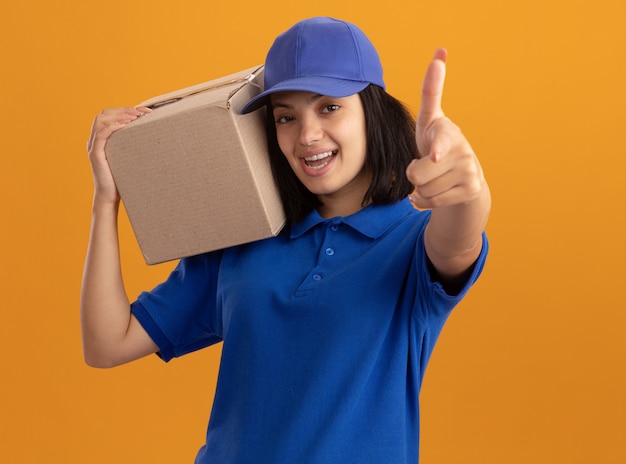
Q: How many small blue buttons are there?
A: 3